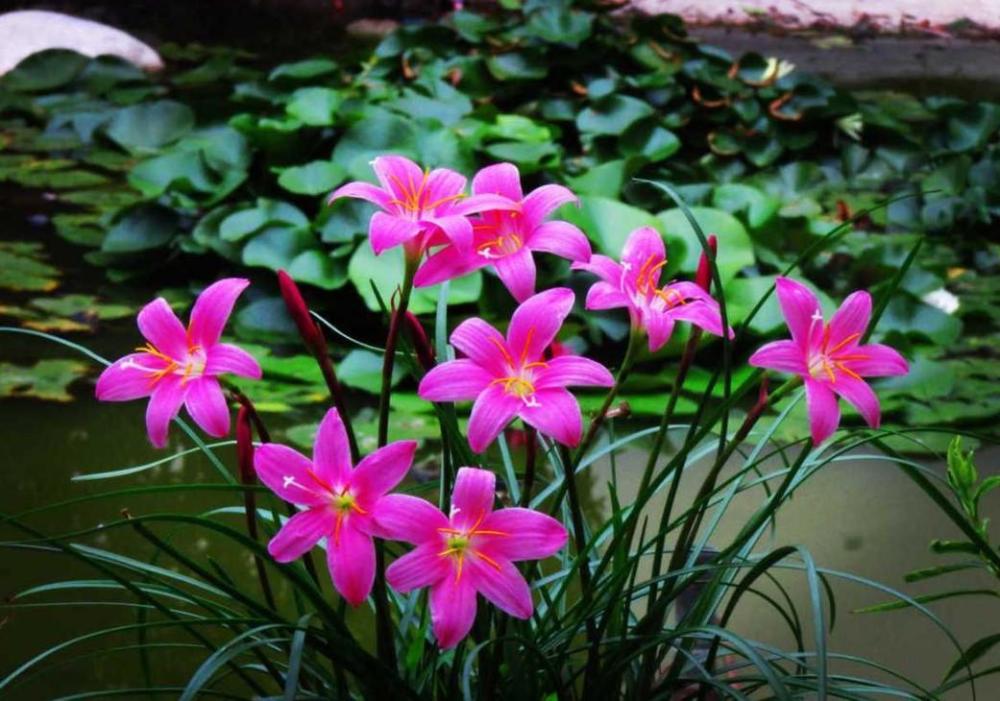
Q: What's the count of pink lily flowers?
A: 8